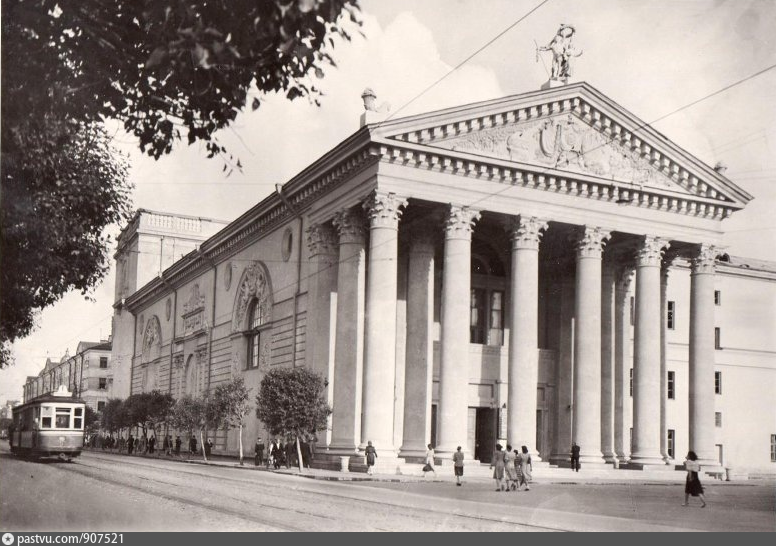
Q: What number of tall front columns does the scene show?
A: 6